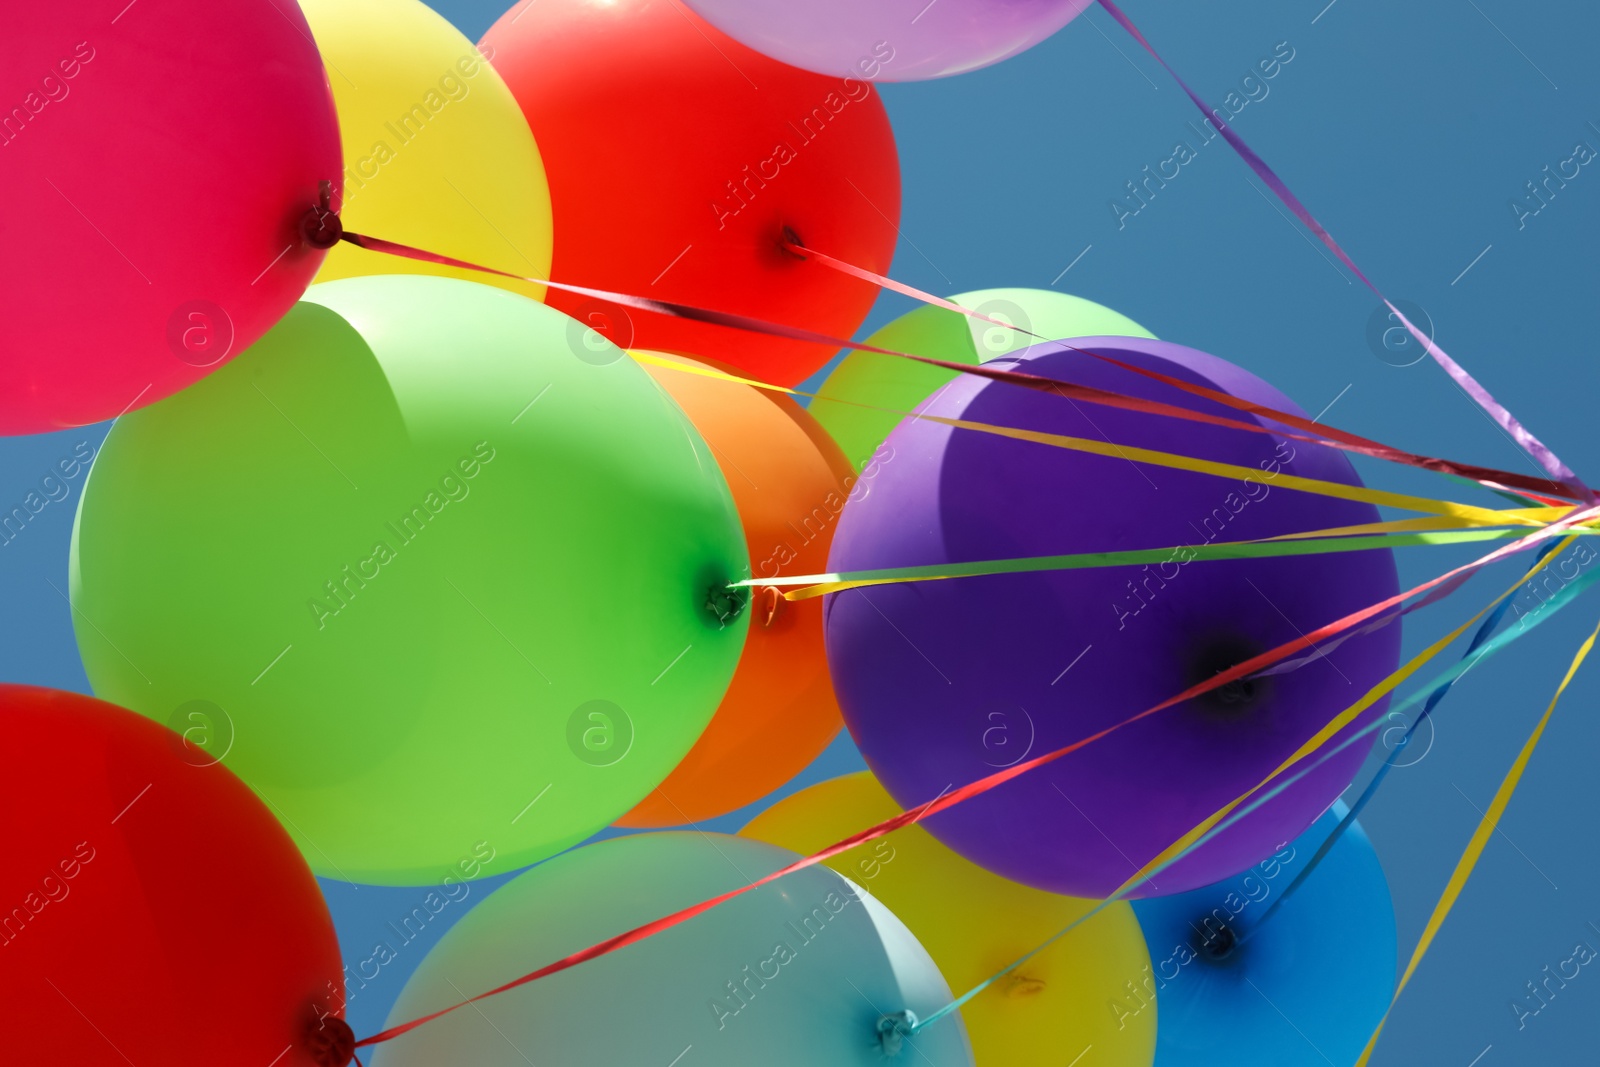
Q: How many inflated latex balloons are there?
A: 12